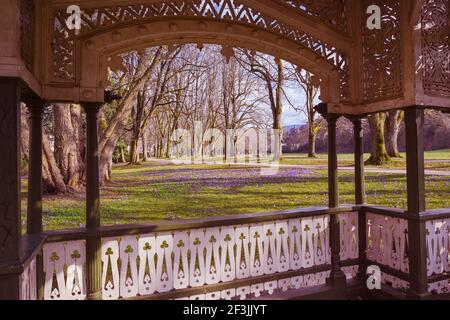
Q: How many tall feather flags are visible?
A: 0